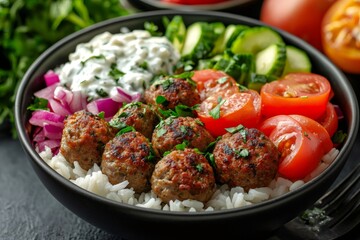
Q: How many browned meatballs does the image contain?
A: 7